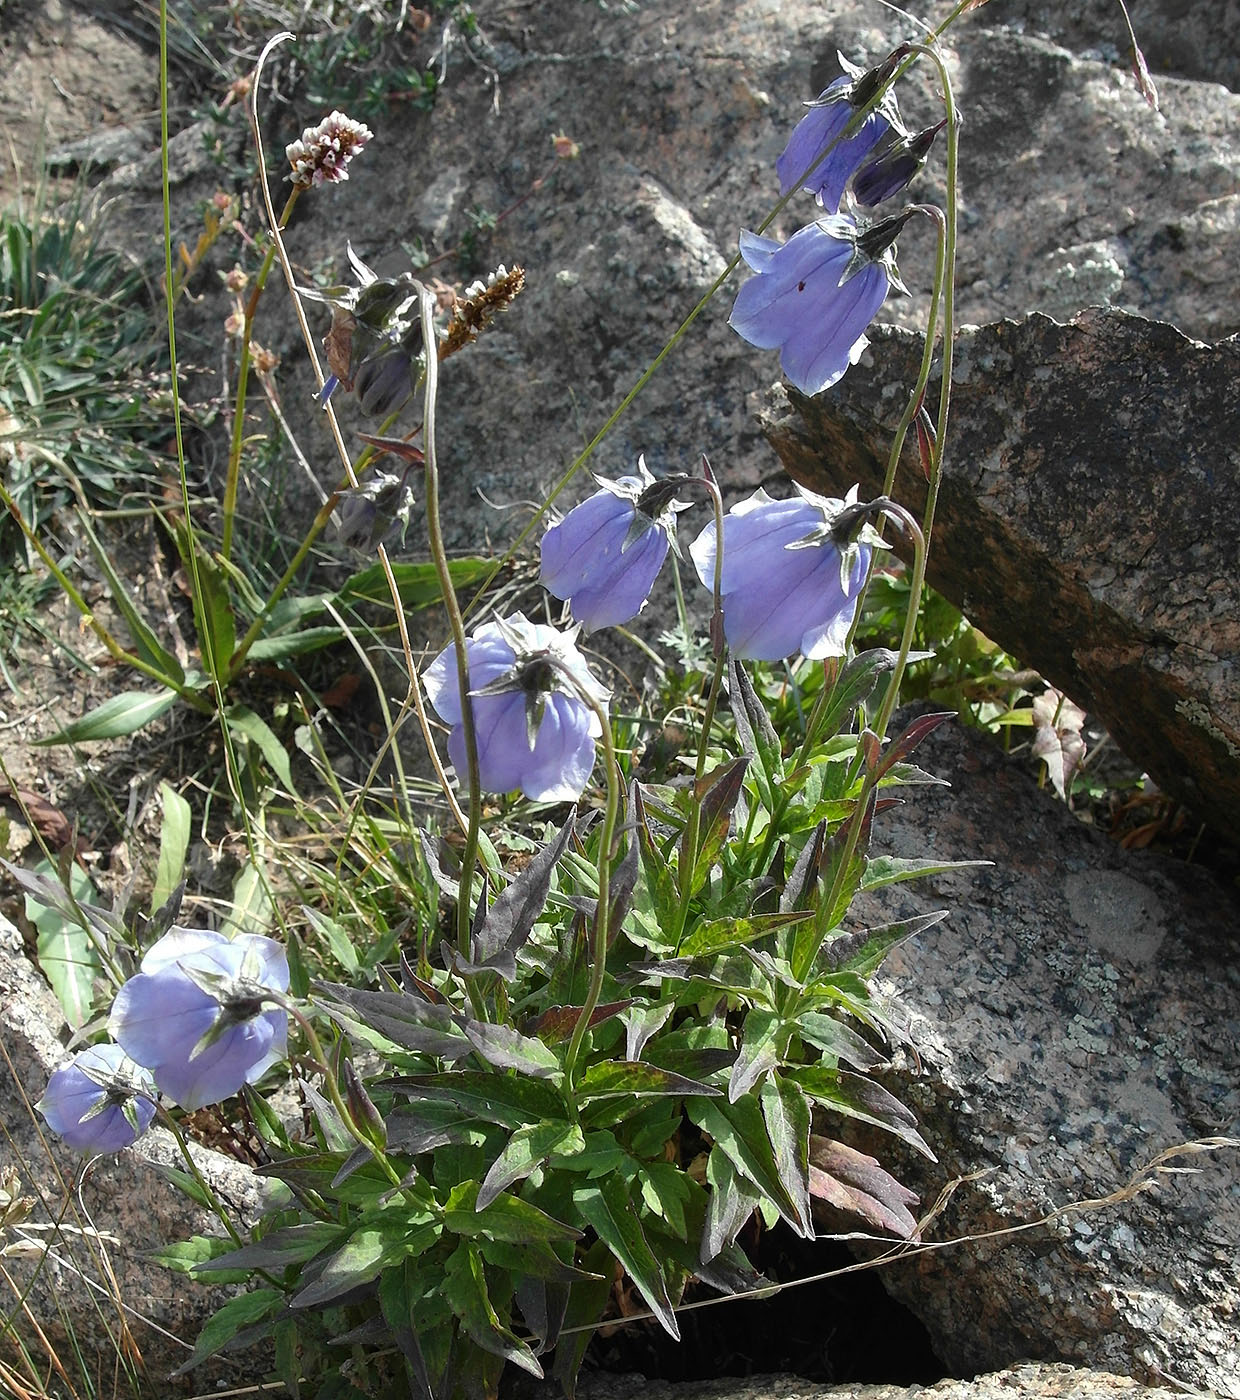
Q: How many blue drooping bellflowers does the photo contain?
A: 7